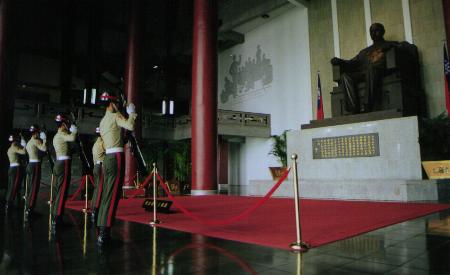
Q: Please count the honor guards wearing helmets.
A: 5